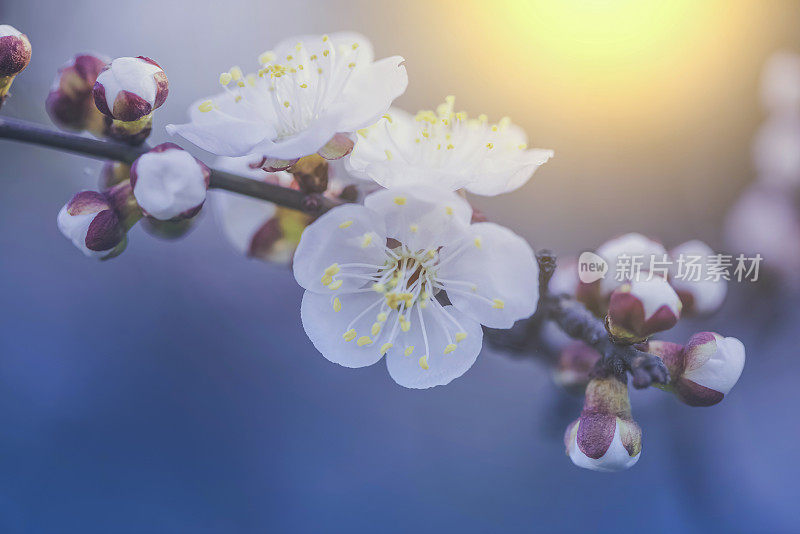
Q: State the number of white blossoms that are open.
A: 3